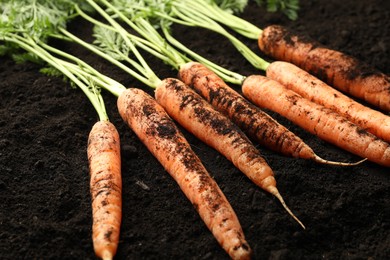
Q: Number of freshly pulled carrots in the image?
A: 7